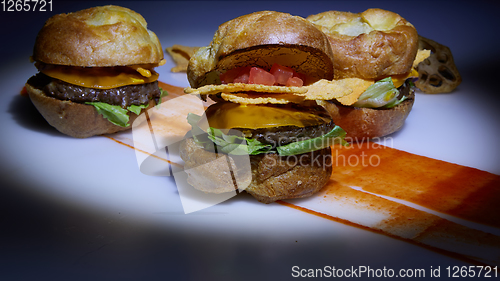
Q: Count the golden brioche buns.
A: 3